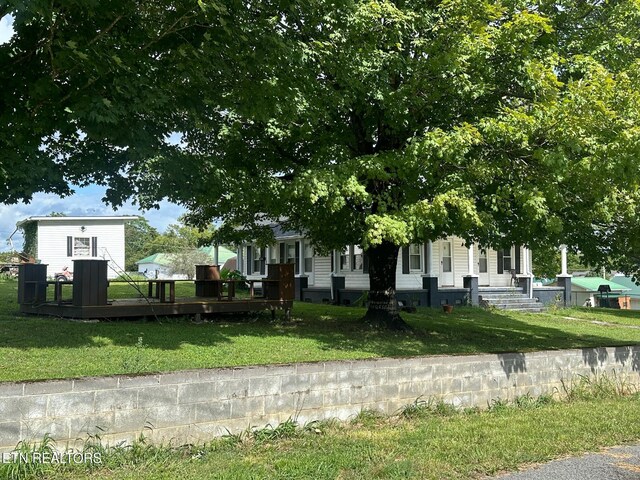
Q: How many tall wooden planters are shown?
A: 4